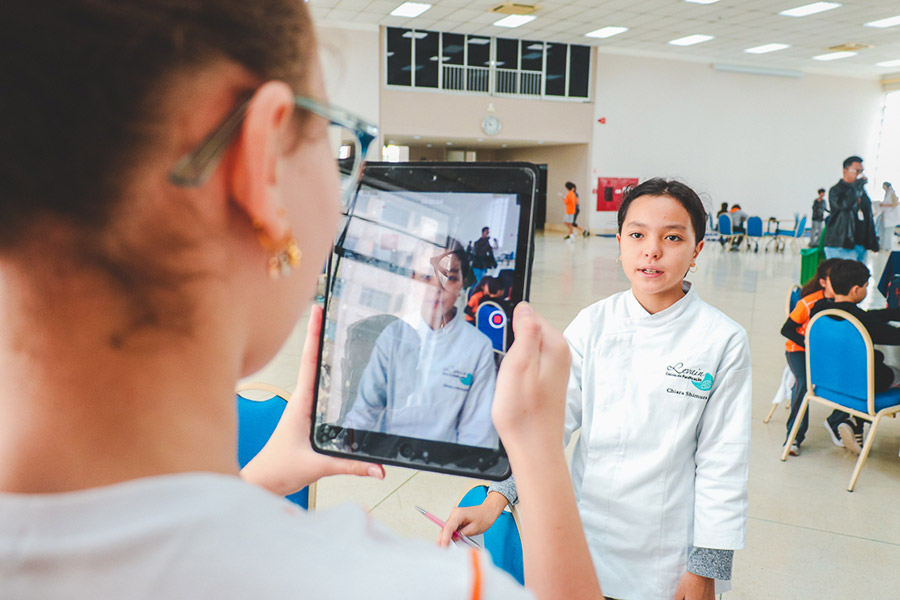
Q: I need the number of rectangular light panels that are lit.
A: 10